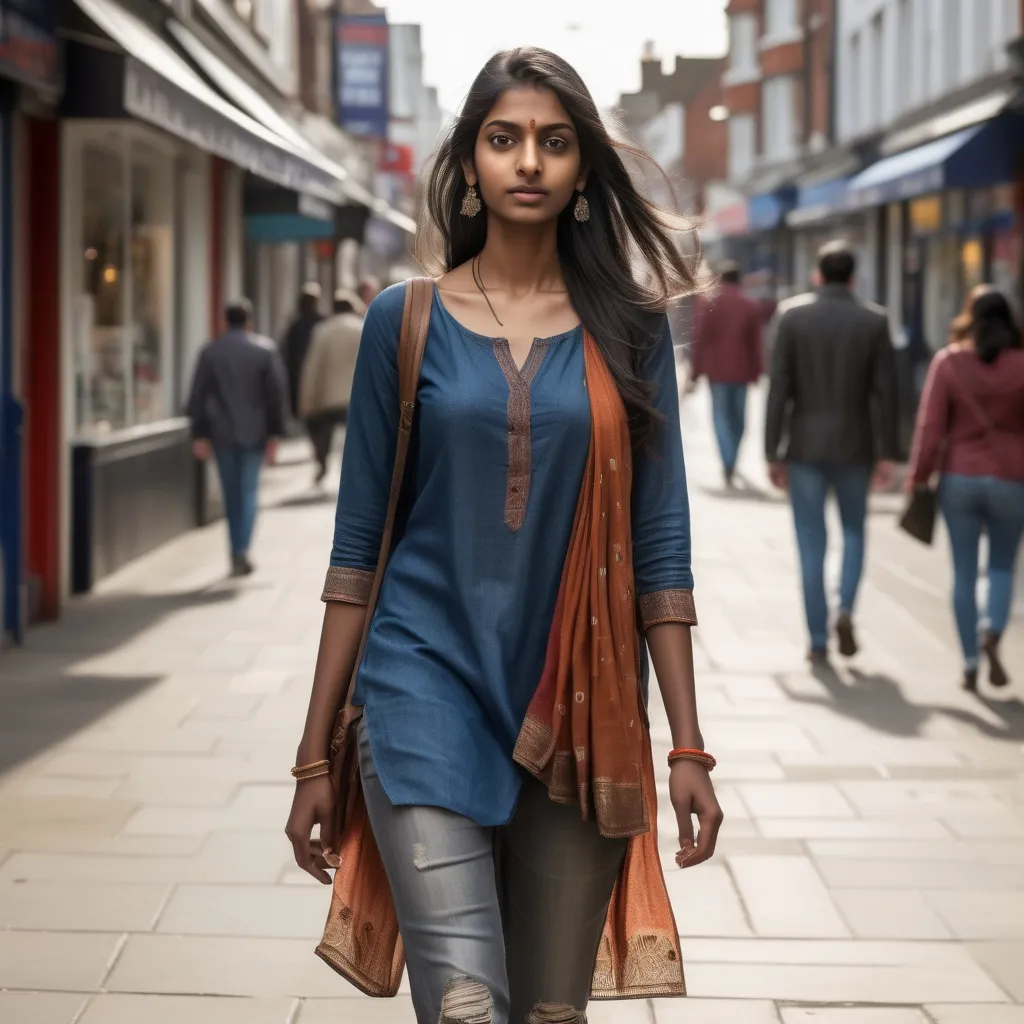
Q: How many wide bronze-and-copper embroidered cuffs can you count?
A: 2